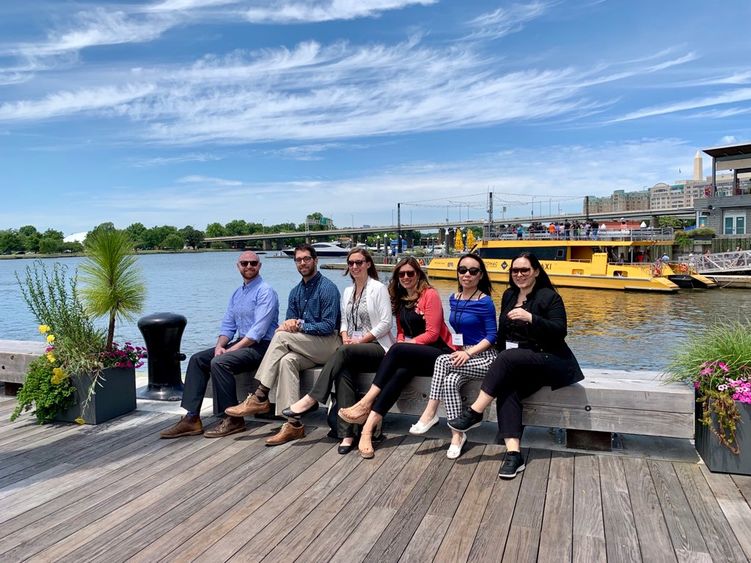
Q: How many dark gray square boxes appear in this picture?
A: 2